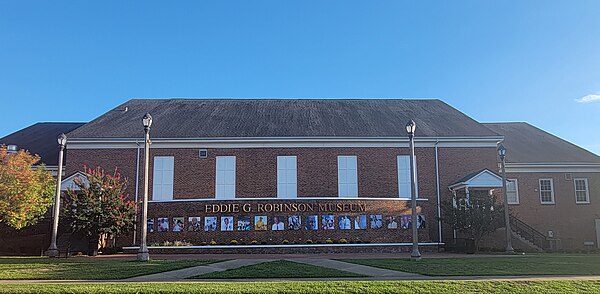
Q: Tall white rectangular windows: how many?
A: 5